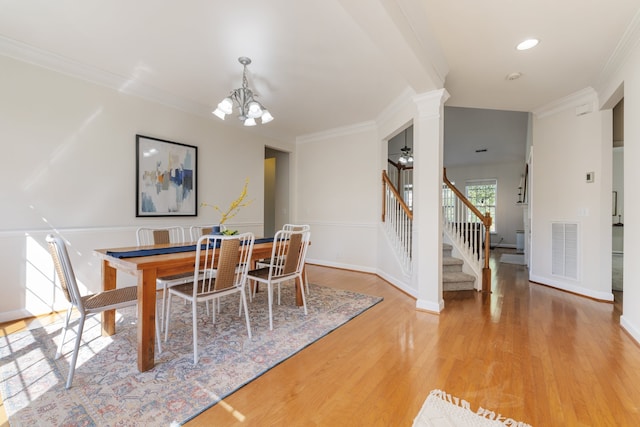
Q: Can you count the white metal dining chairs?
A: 6